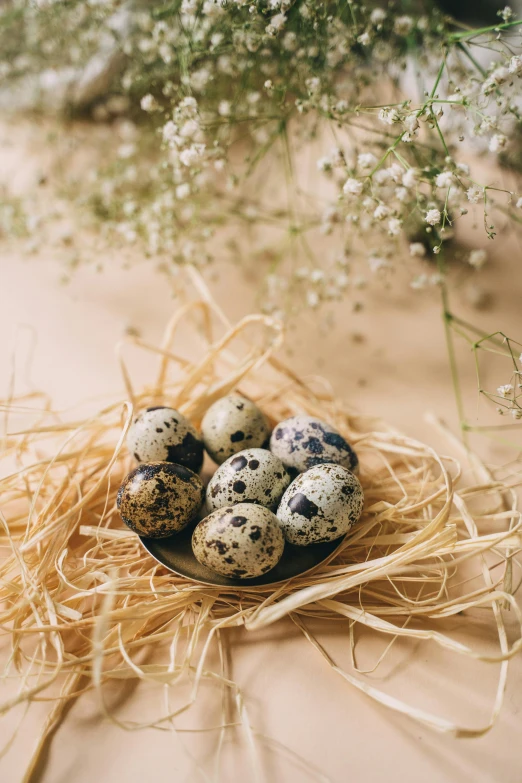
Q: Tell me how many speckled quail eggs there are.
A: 7